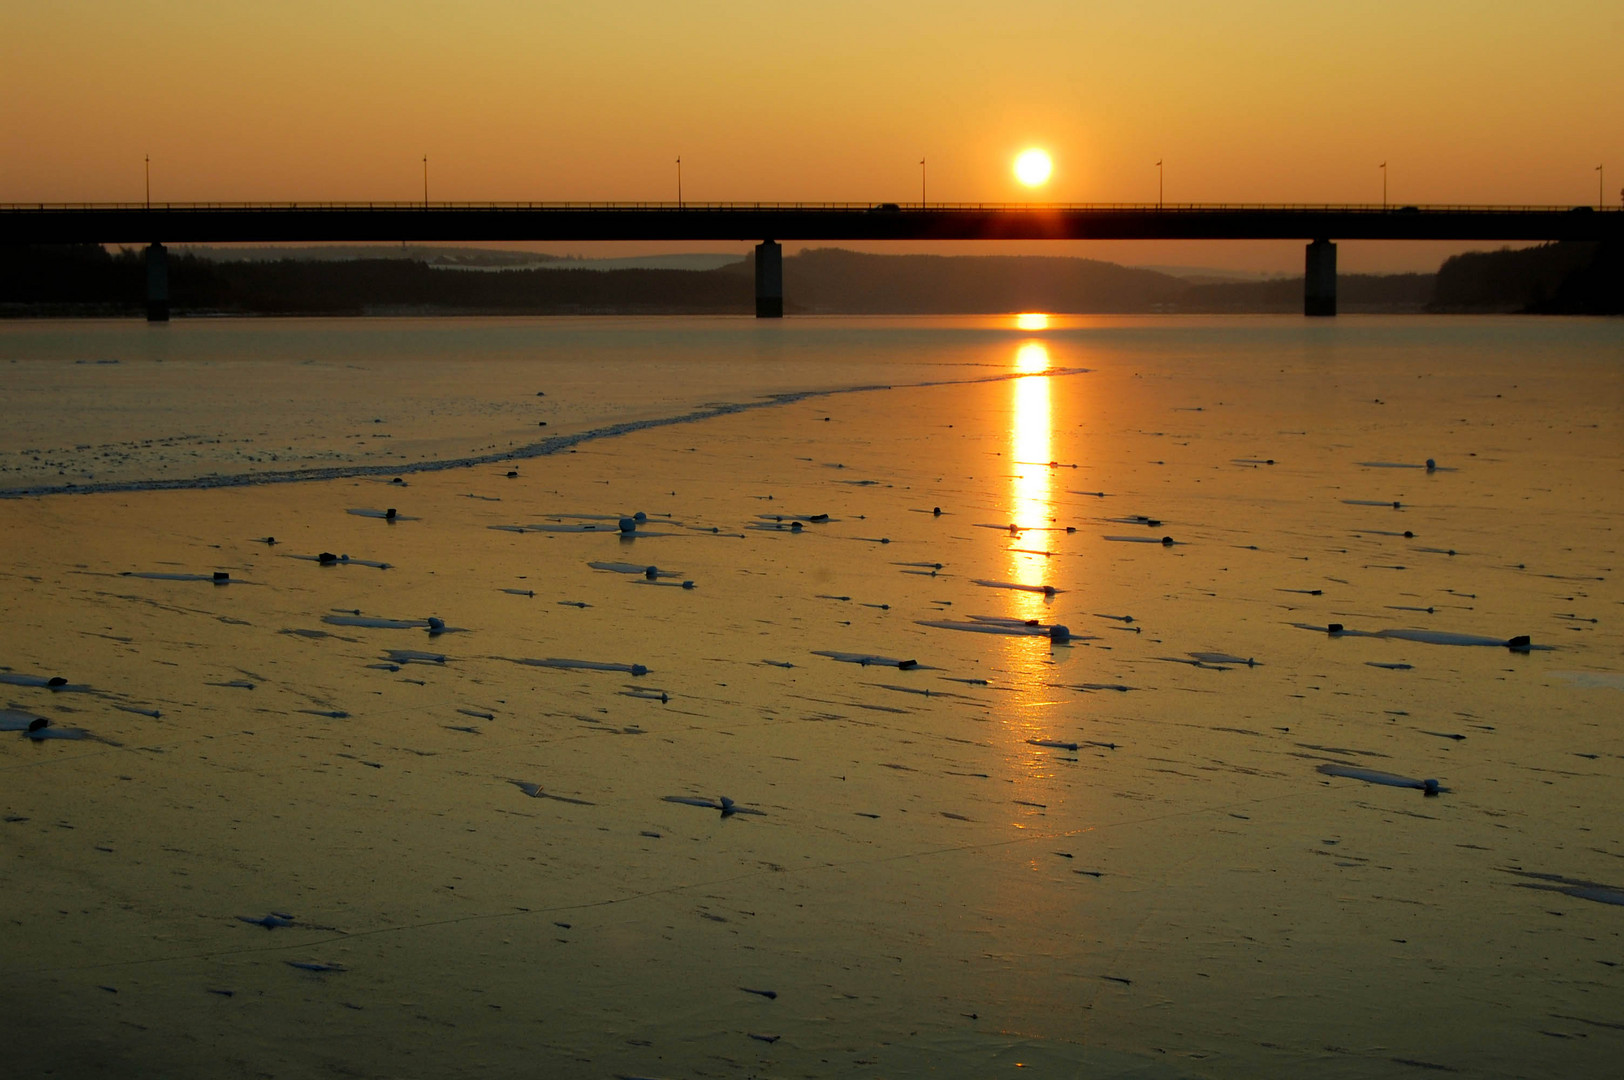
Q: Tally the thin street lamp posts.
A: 7